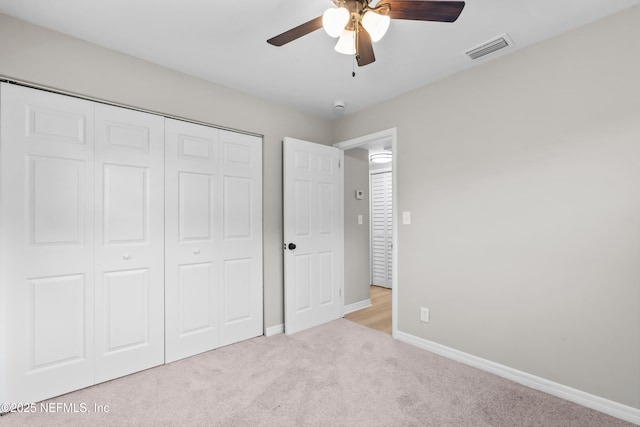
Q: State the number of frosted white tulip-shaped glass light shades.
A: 3